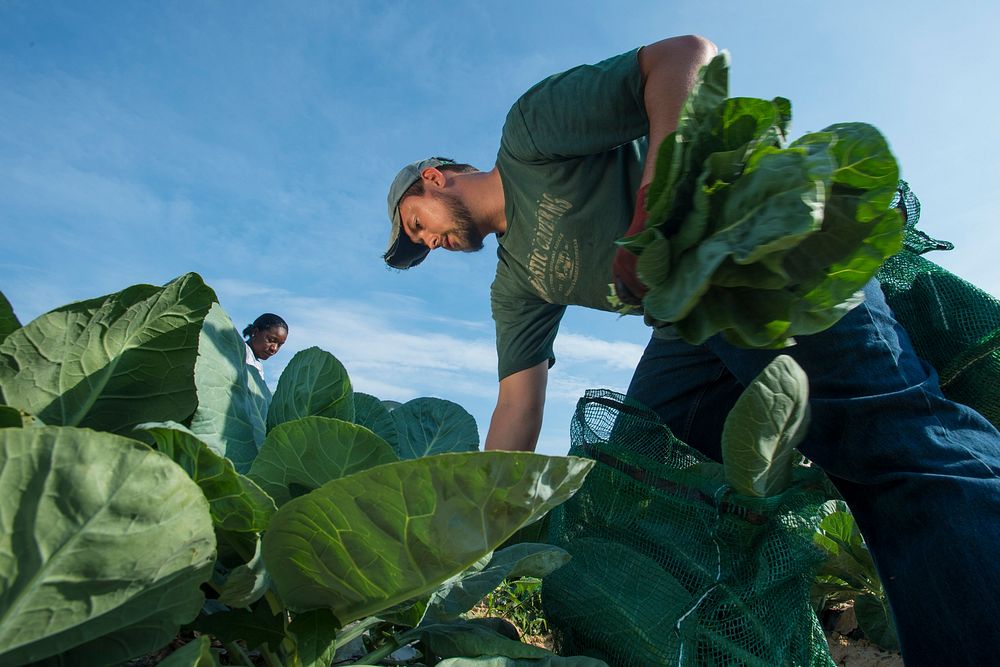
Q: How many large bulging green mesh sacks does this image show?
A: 2